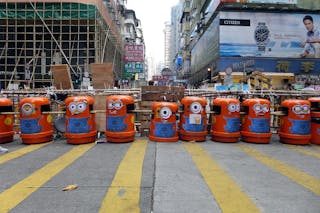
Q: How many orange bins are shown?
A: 10